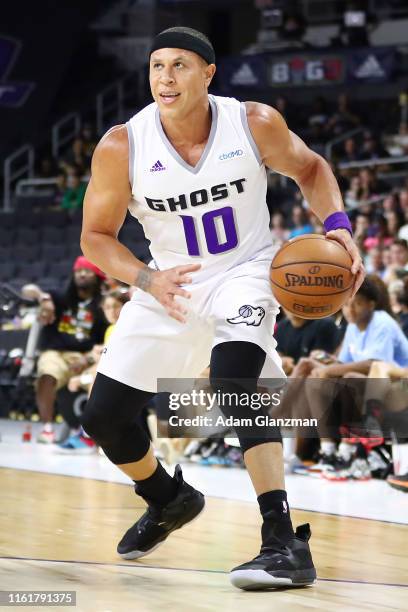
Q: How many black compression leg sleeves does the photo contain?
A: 2